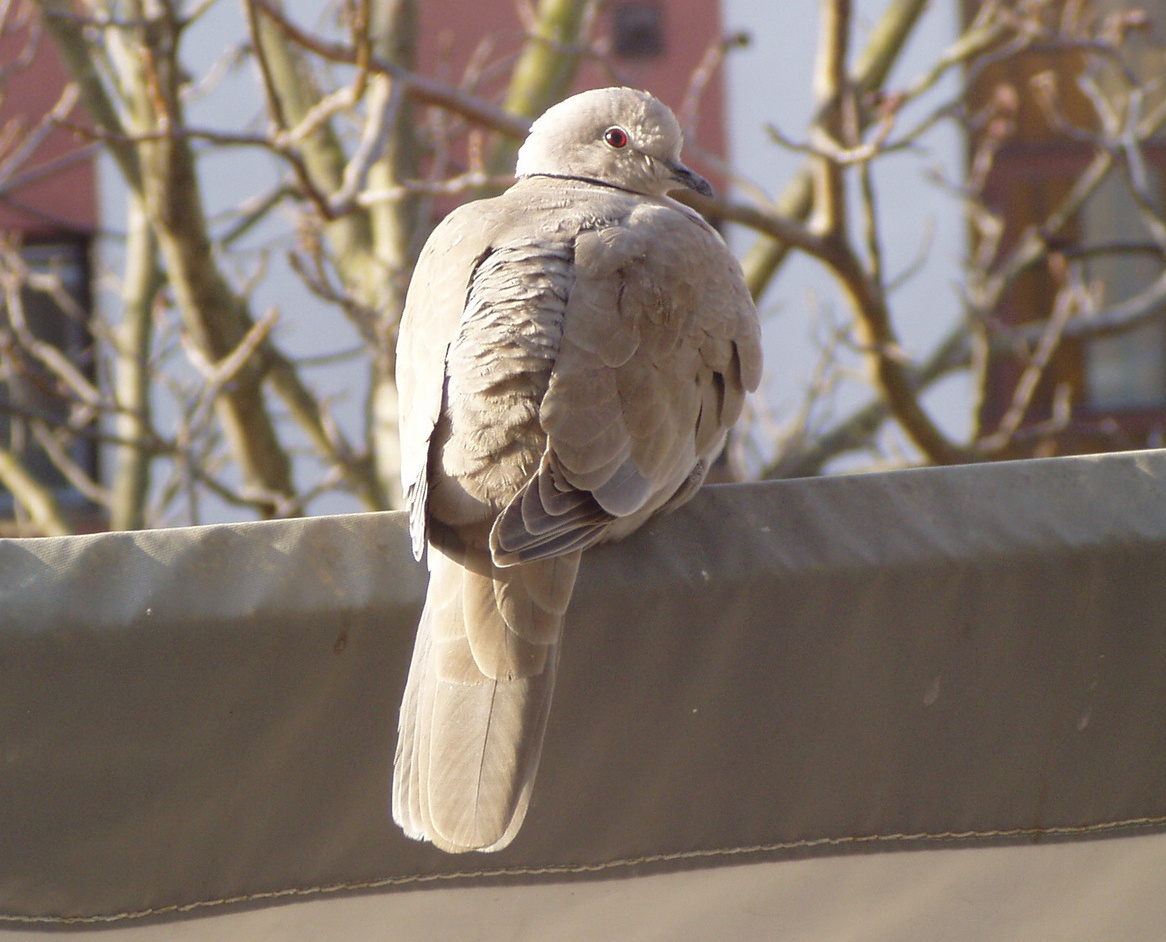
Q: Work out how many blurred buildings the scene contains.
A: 3